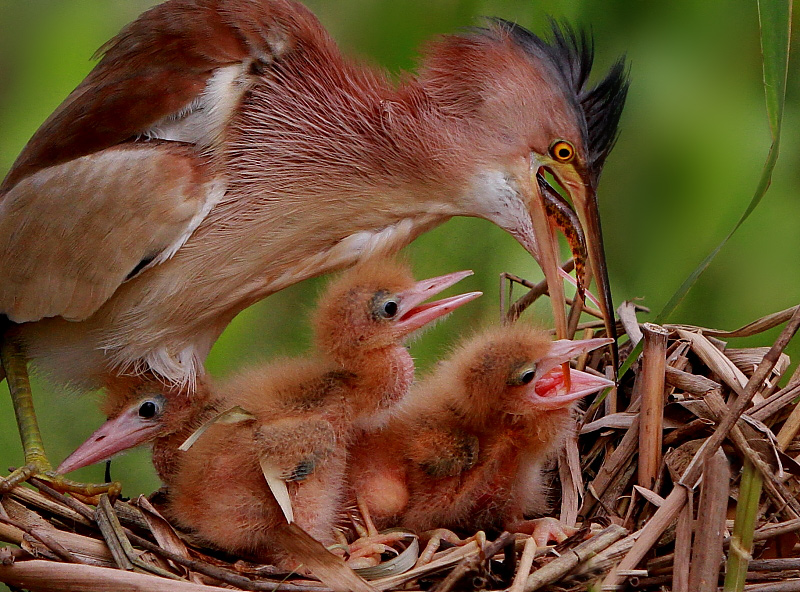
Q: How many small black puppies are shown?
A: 0